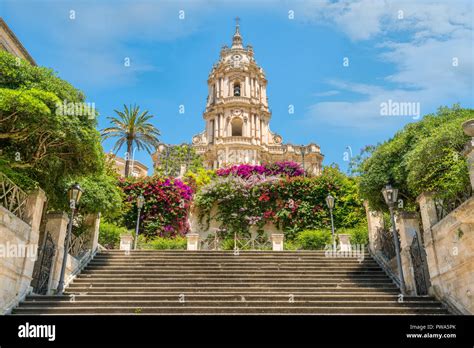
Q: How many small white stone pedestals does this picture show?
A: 4